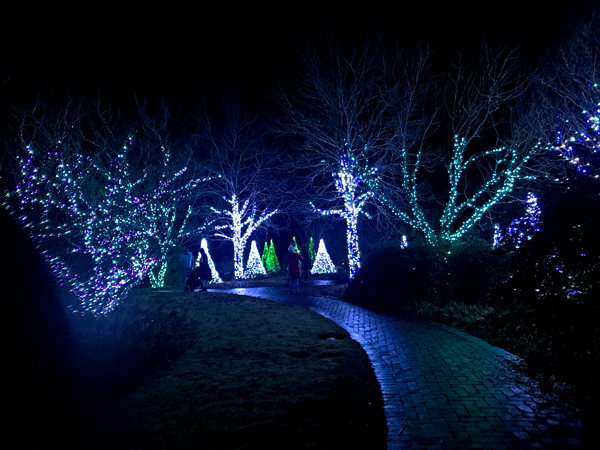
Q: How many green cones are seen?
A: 4